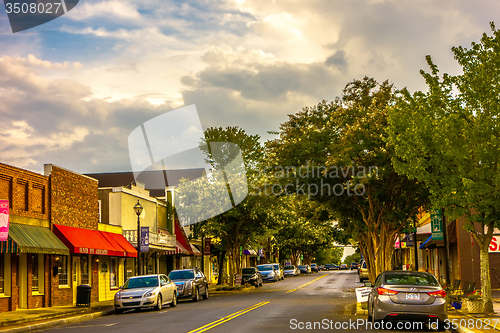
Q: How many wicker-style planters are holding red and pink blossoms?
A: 1